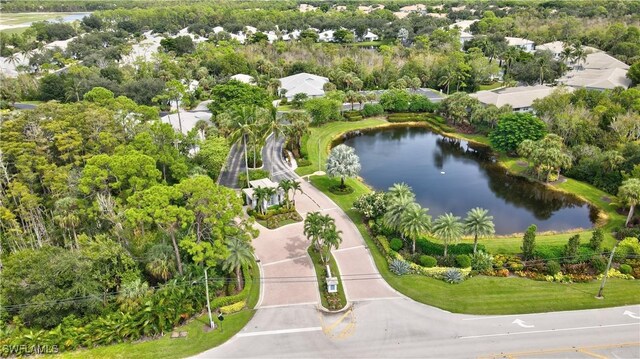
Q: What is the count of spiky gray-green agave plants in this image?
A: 2